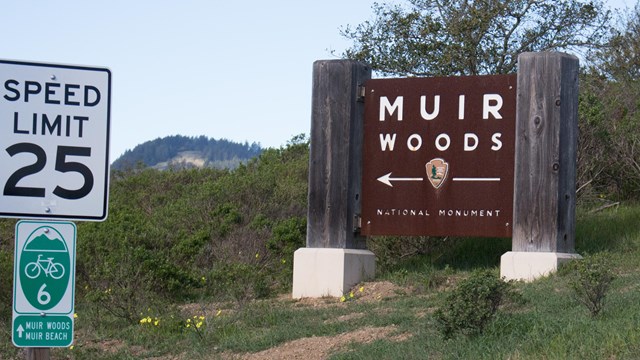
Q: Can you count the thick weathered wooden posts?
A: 2